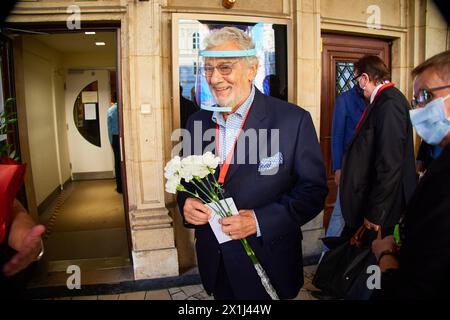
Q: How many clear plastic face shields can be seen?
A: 1